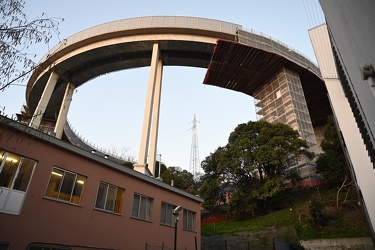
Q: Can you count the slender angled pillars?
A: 4